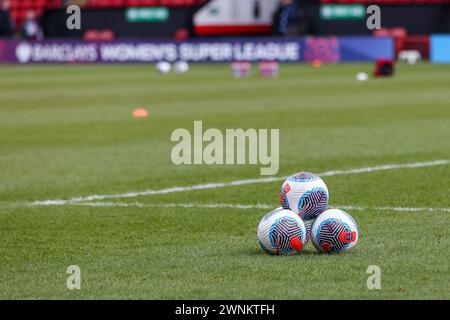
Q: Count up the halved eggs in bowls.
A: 0